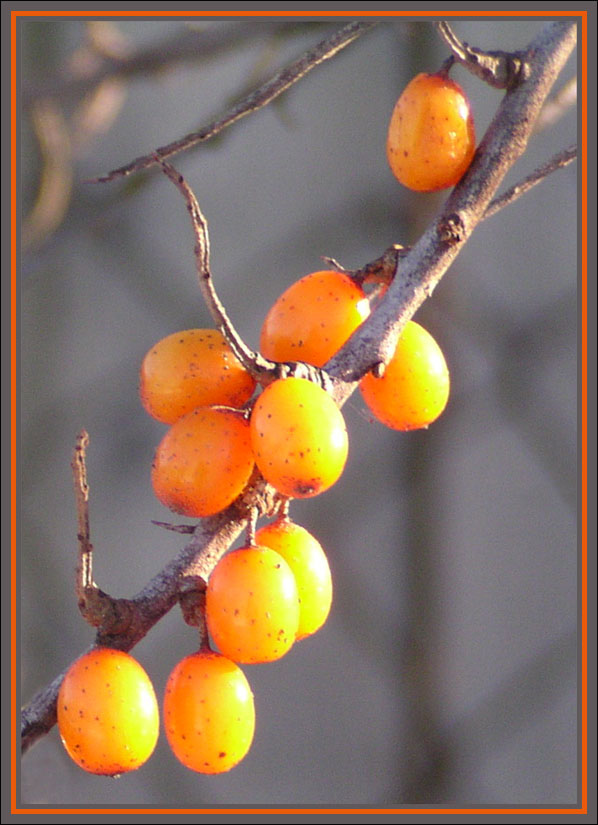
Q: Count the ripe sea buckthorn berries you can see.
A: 10